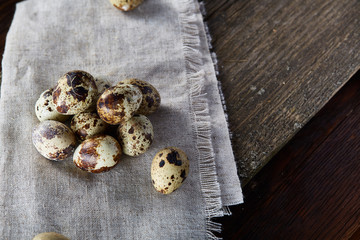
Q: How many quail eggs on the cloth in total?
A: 12